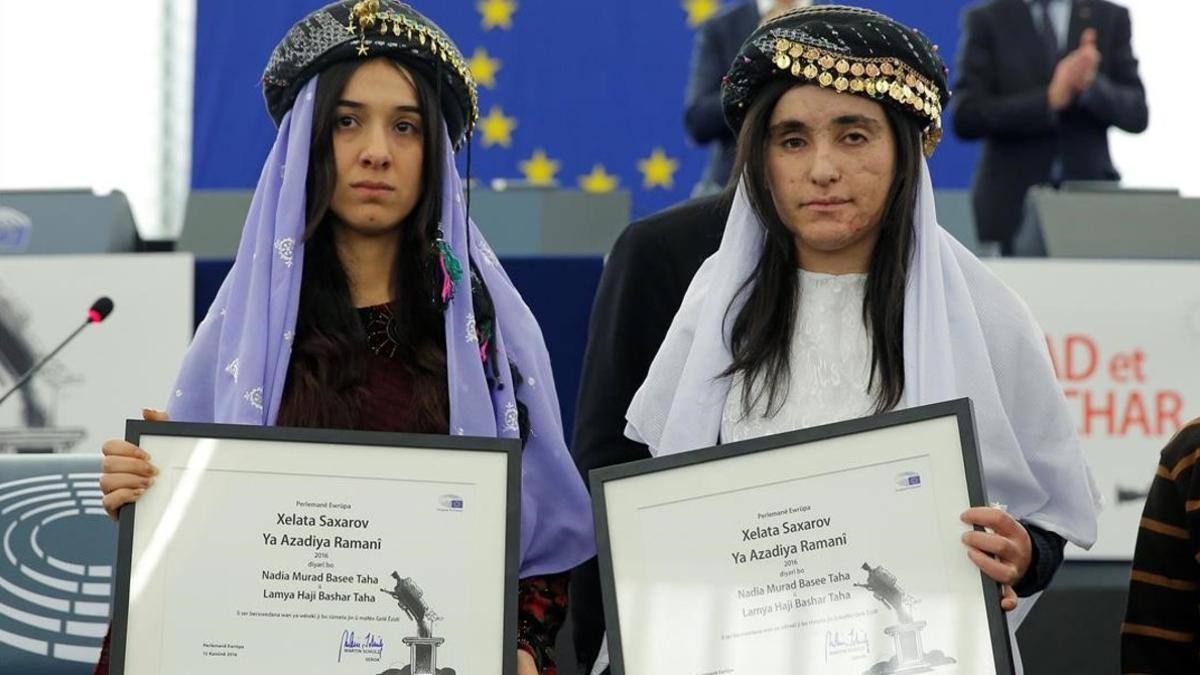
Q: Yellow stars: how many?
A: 7